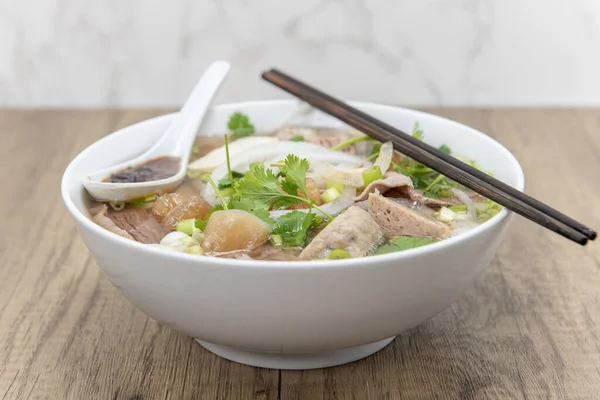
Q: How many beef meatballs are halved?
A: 2